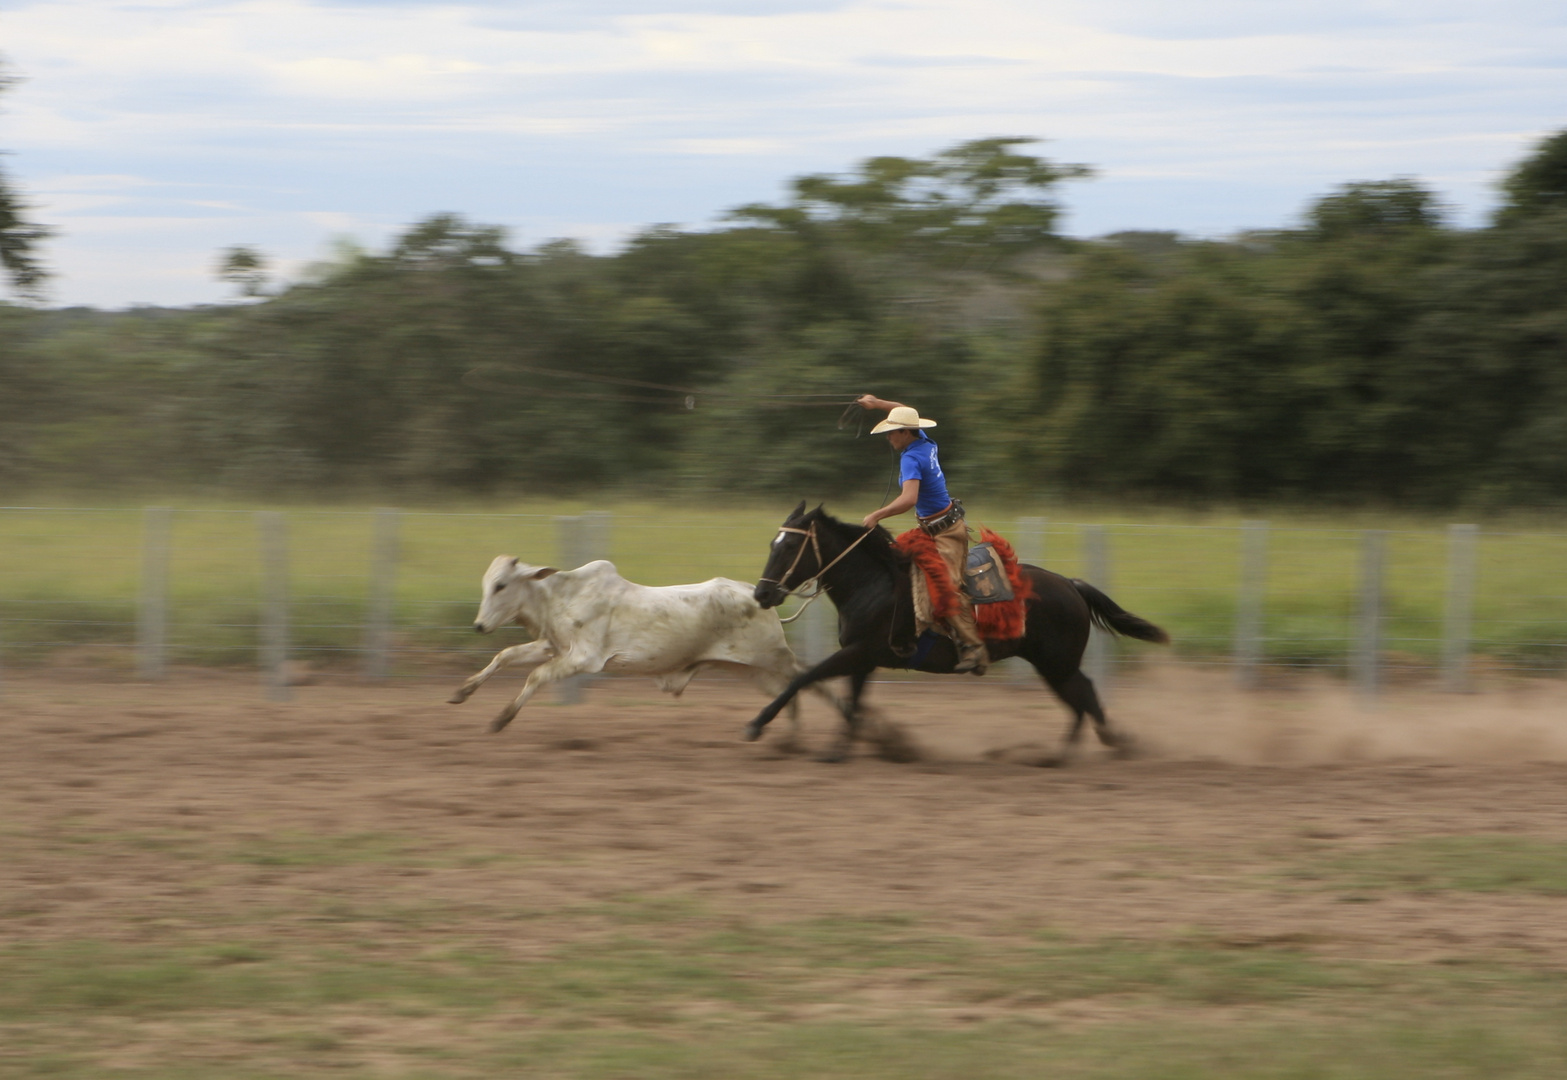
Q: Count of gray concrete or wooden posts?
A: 11